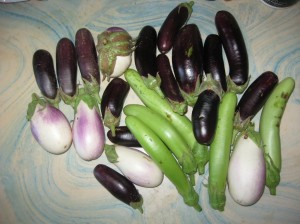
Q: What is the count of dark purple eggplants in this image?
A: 14